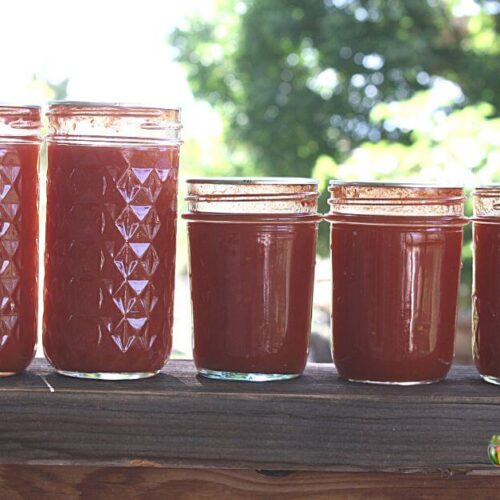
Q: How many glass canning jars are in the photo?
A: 5